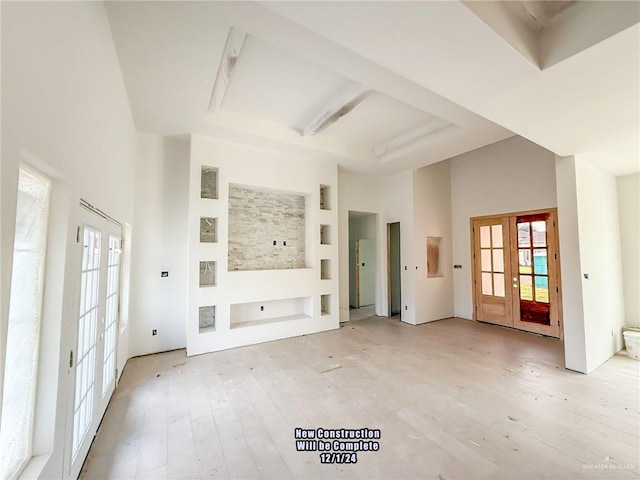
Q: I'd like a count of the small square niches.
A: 8